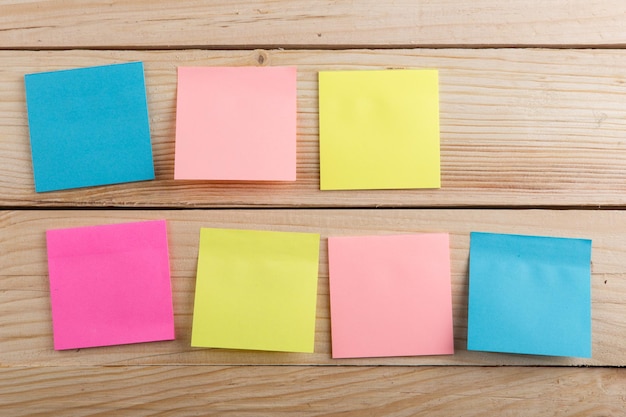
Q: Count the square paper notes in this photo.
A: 7